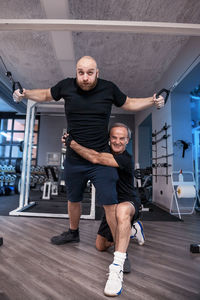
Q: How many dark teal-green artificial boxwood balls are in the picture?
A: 0